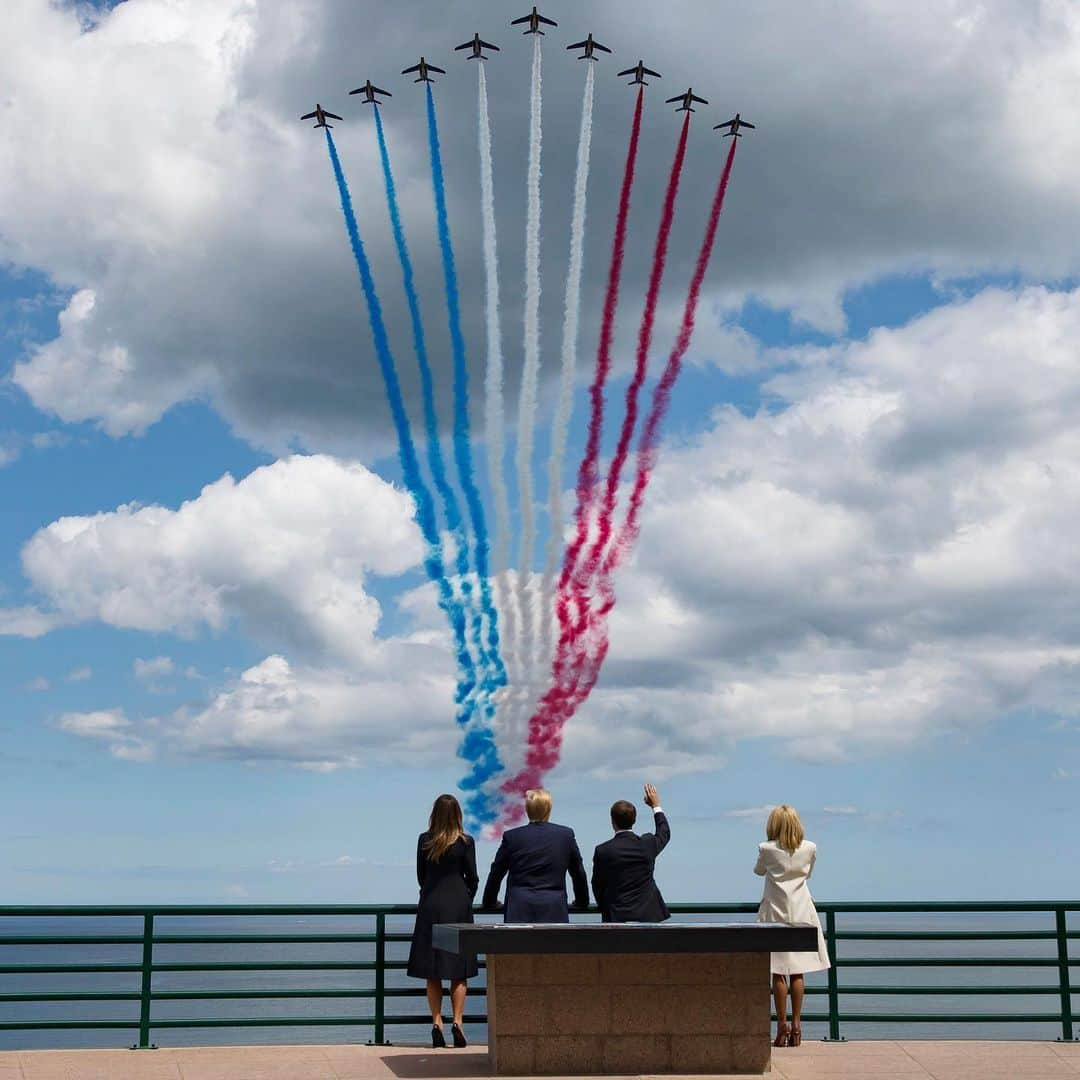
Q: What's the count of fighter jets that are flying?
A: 9